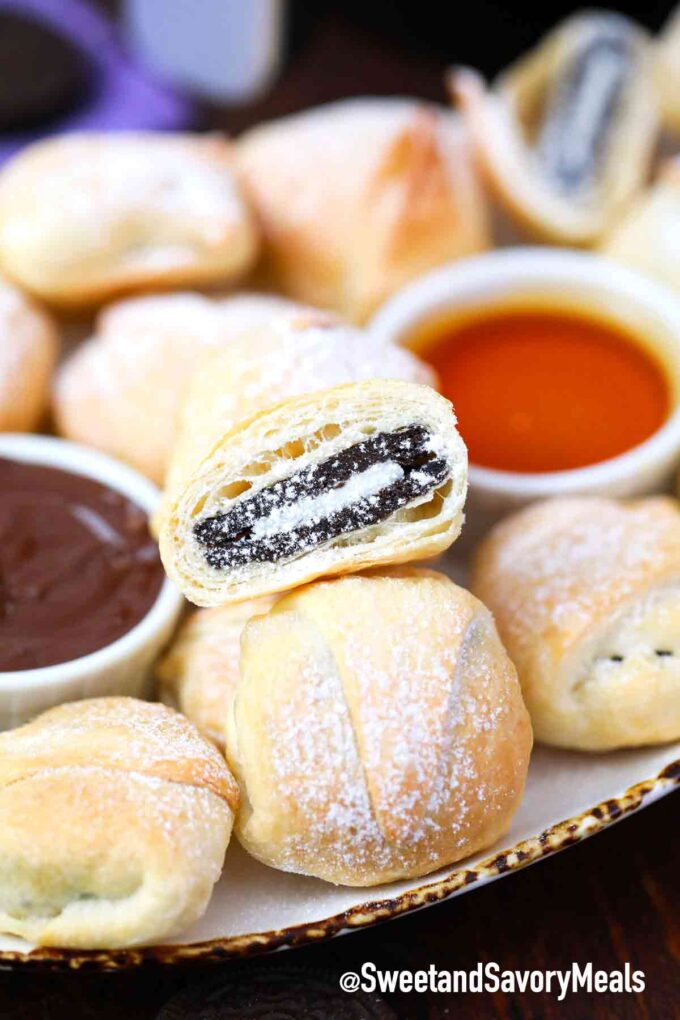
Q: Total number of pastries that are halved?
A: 2